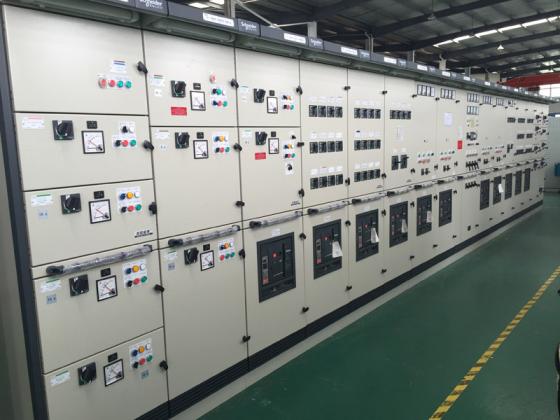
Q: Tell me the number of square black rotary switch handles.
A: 9